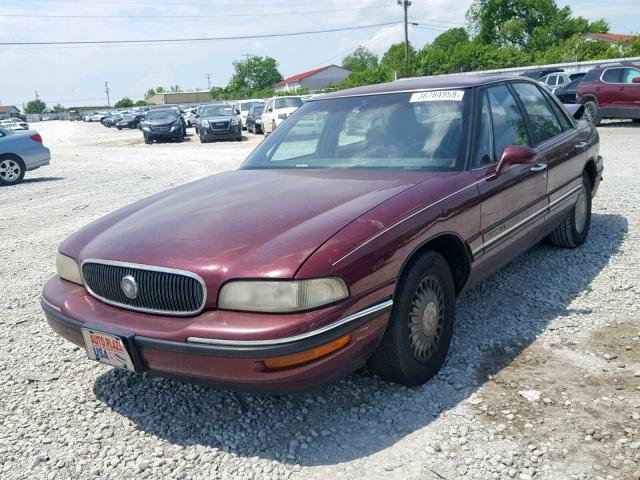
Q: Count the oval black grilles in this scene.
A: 1